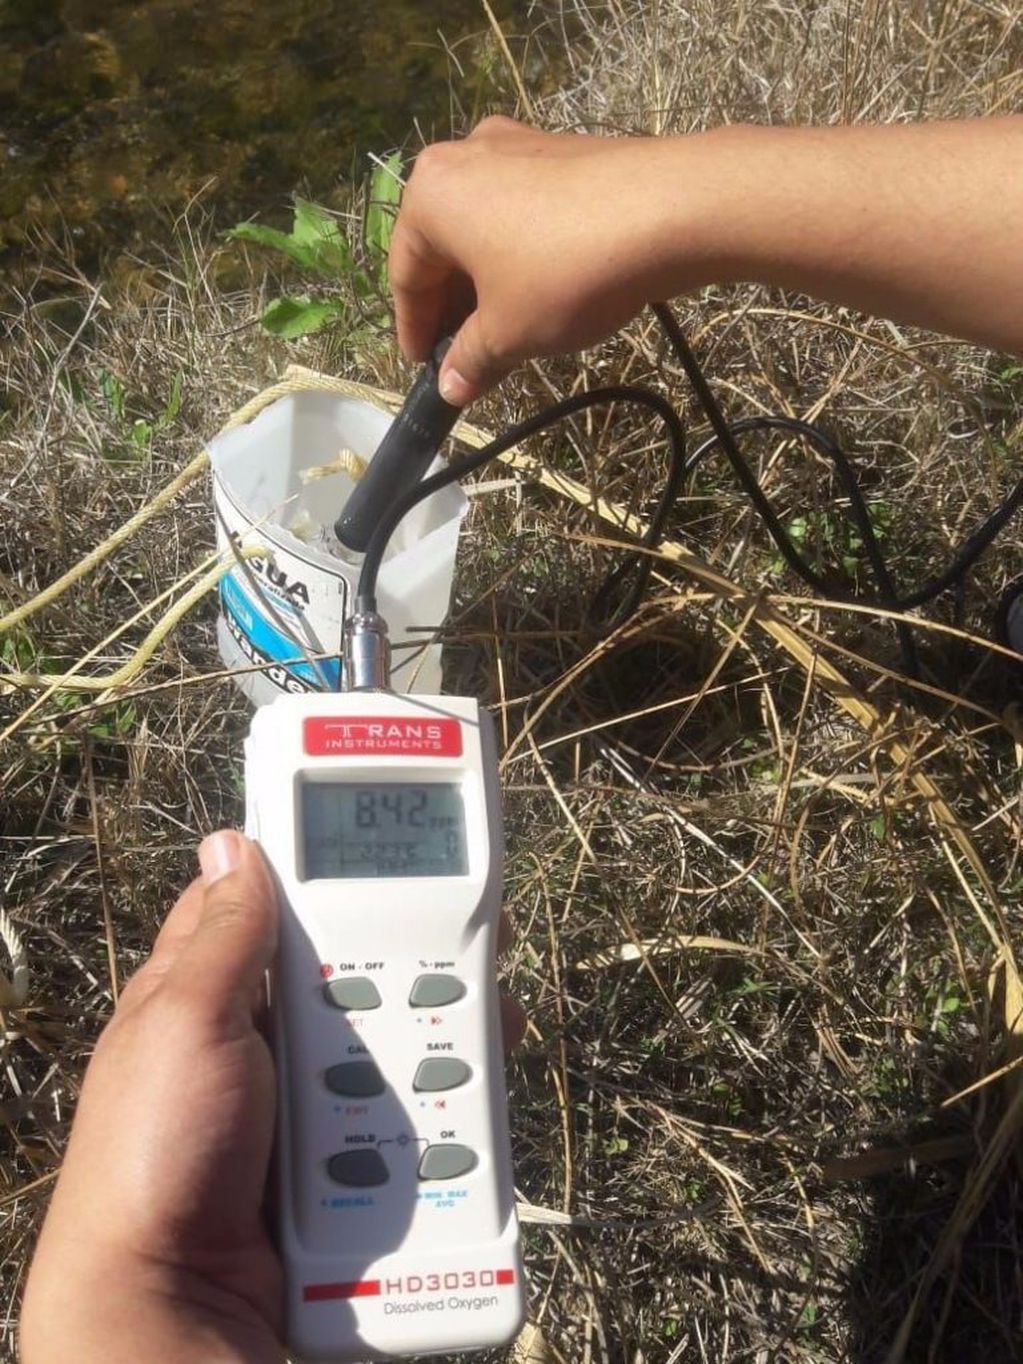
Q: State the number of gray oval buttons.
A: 6